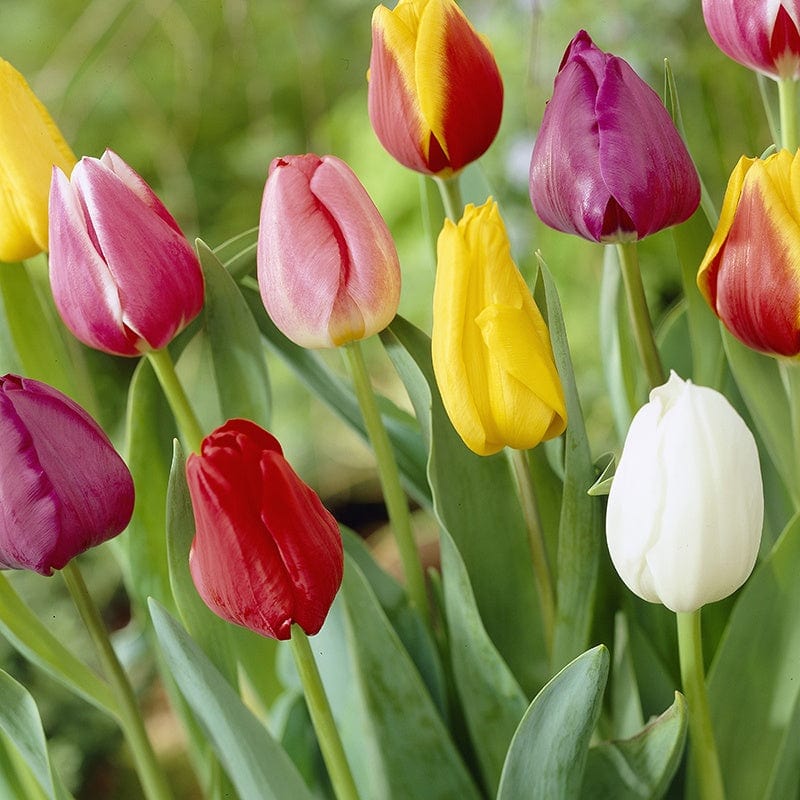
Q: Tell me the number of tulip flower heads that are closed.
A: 11